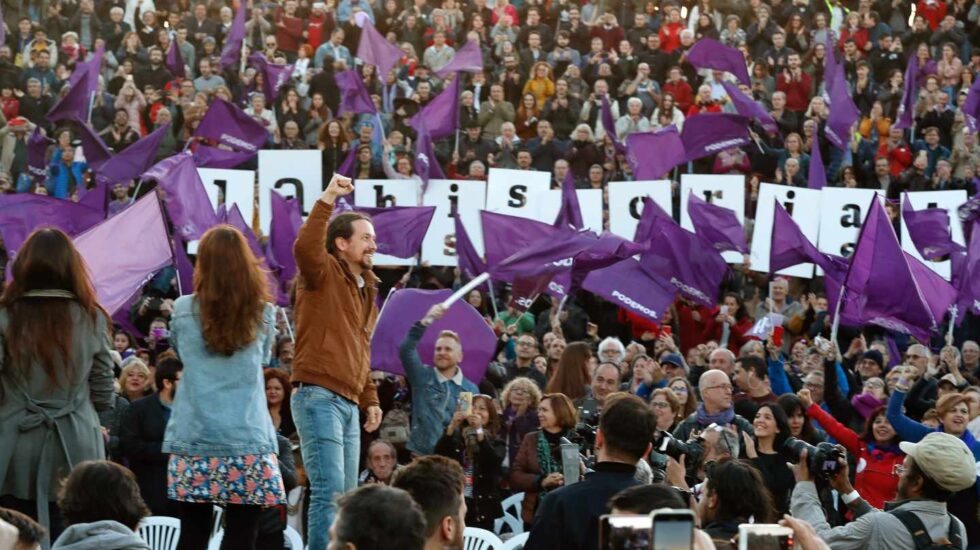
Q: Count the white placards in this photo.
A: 11